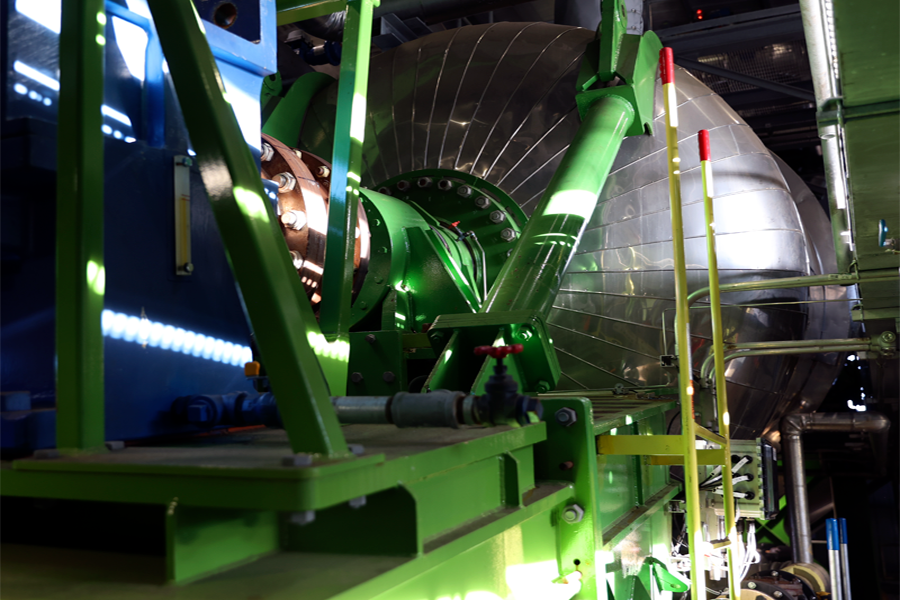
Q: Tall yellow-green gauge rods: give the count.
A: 2